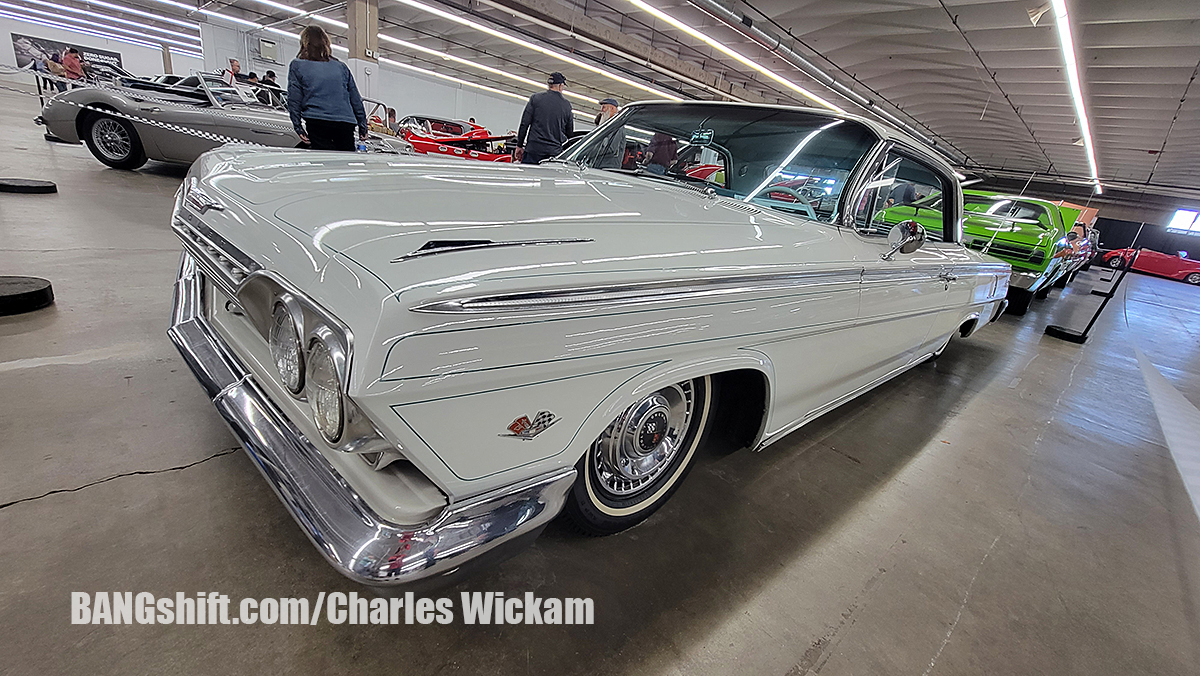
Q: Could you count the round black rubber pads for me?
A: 2